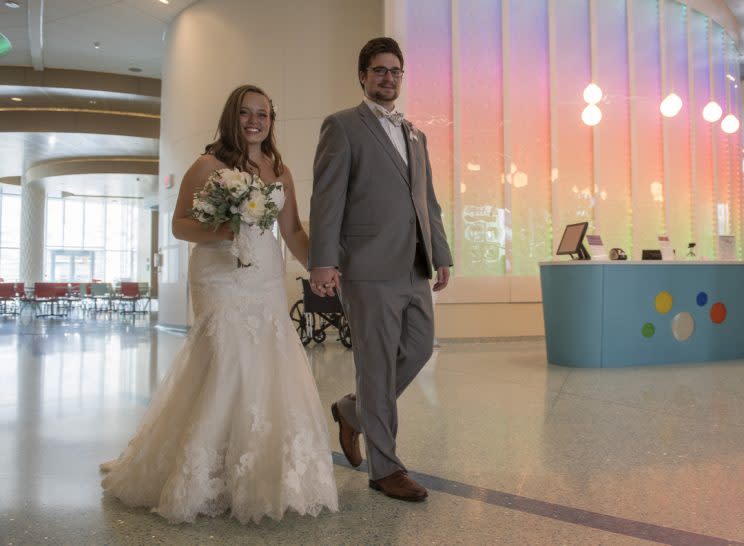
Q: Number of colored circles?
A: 5